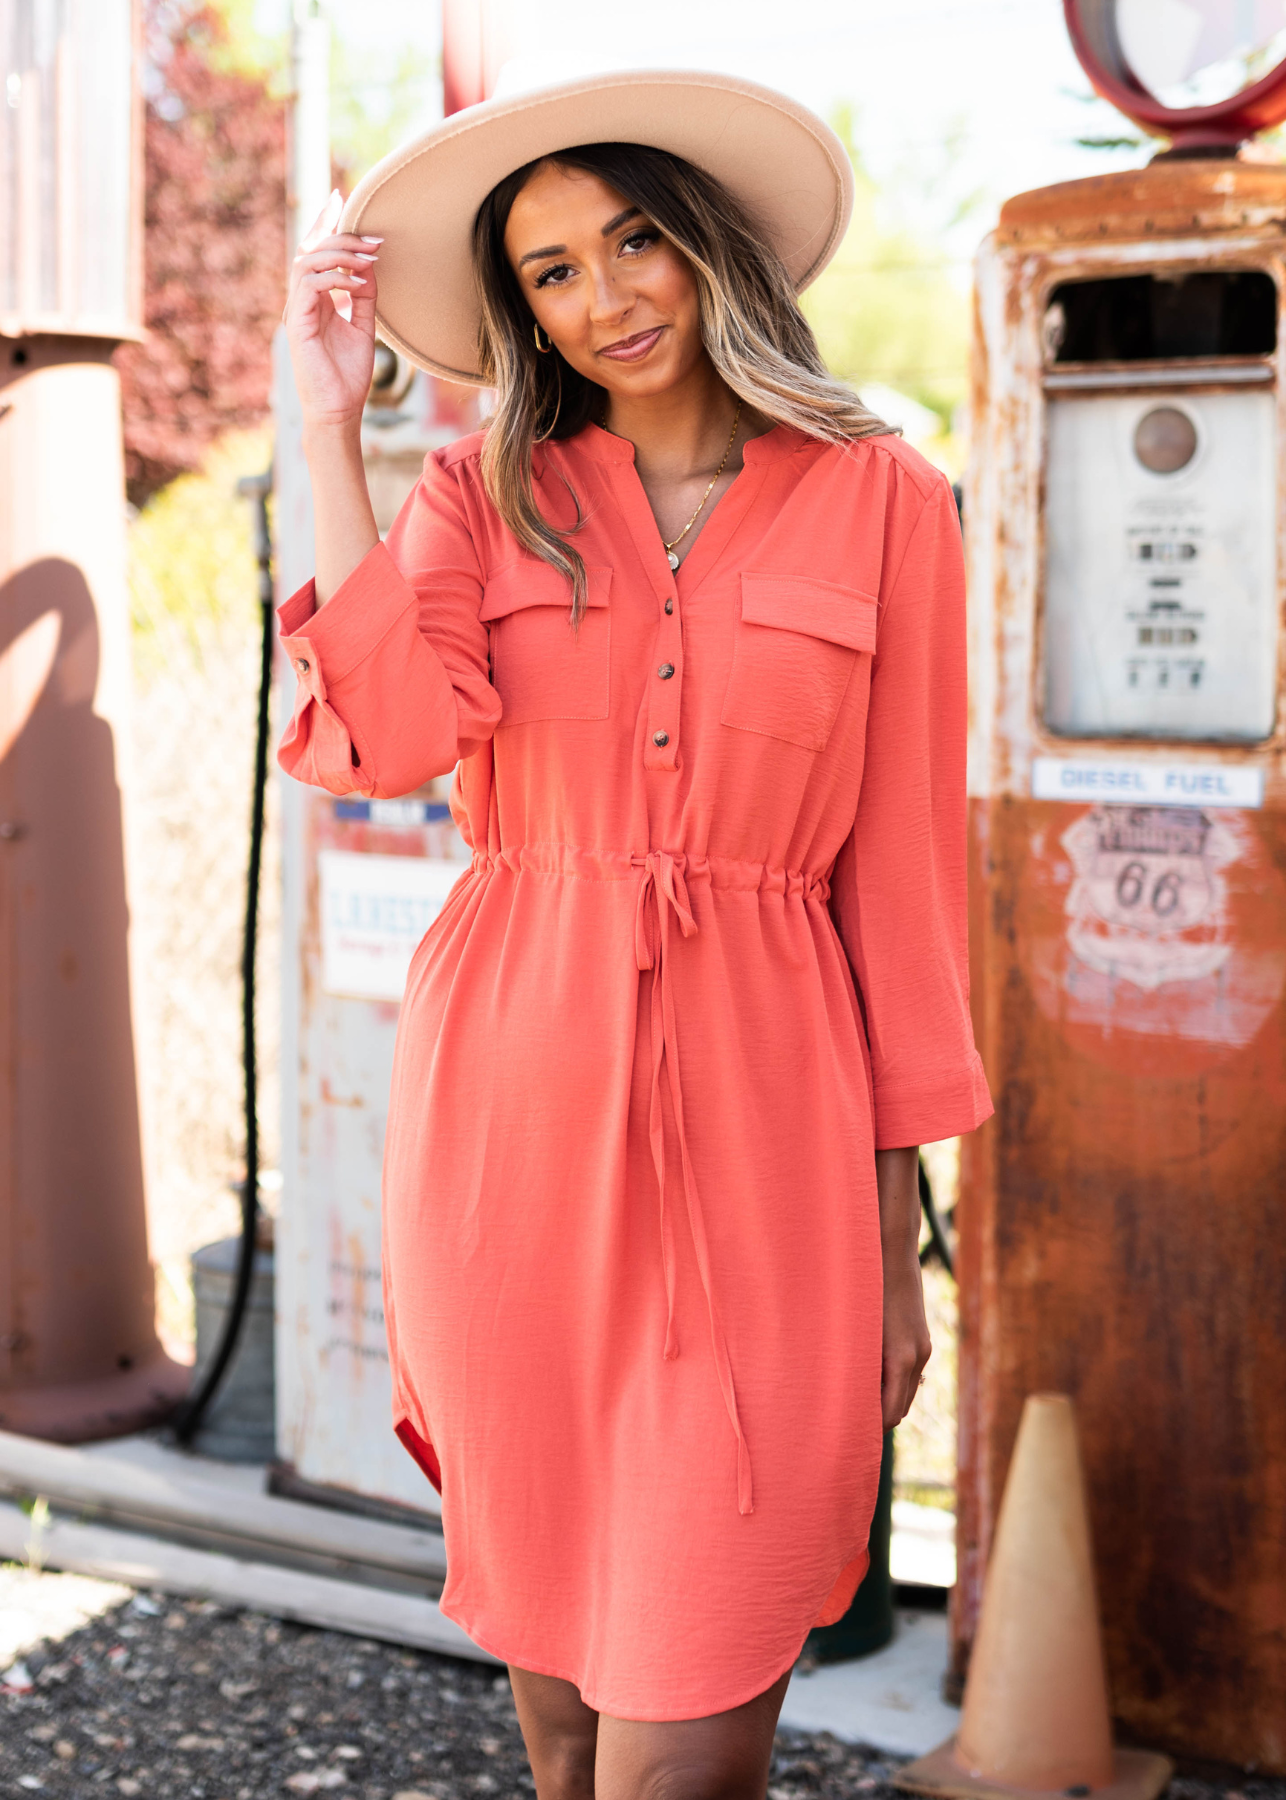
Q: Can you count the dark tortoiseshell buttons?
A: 4